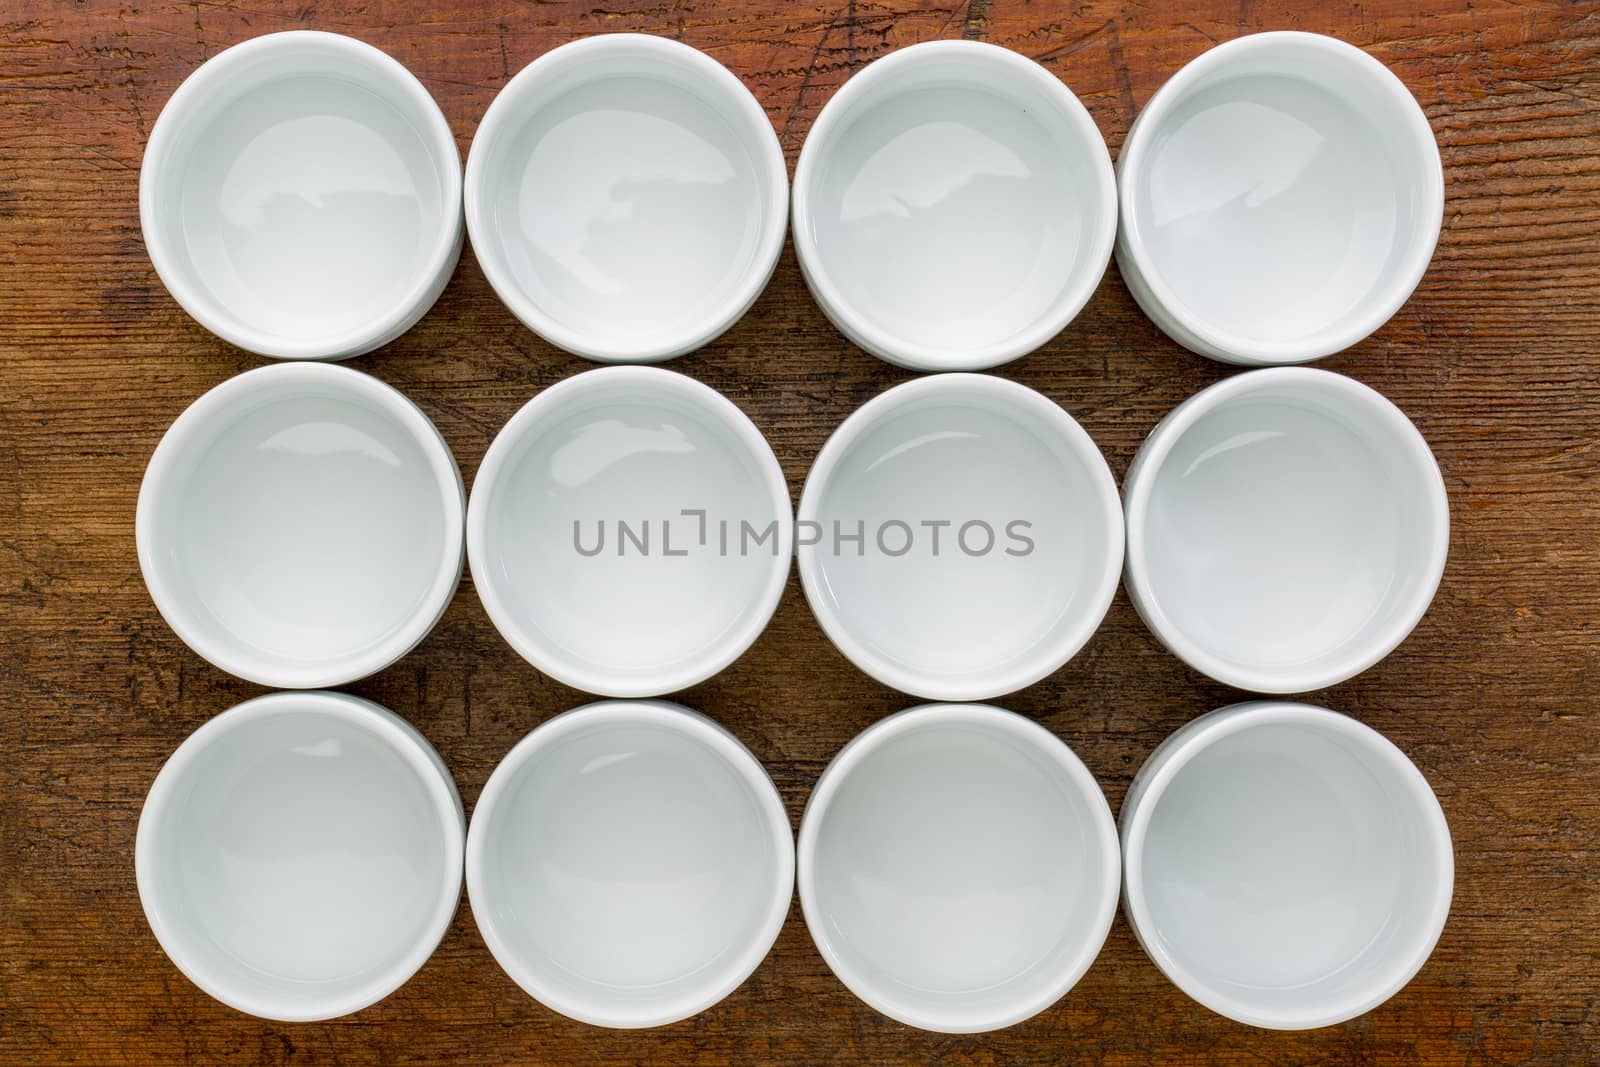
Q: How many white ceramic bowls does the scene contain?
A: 12